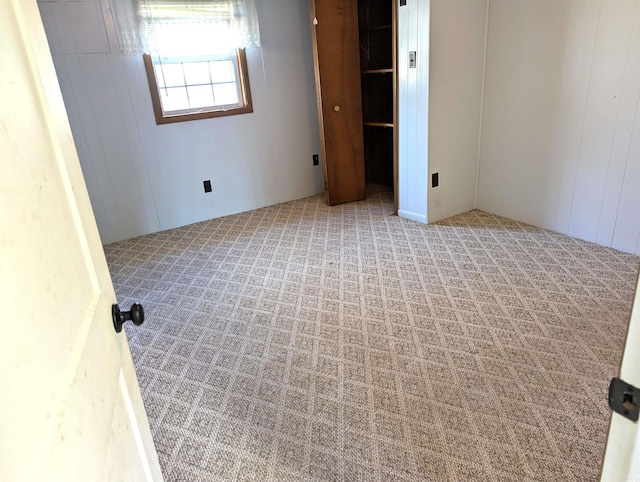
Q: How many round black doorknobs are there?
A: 1